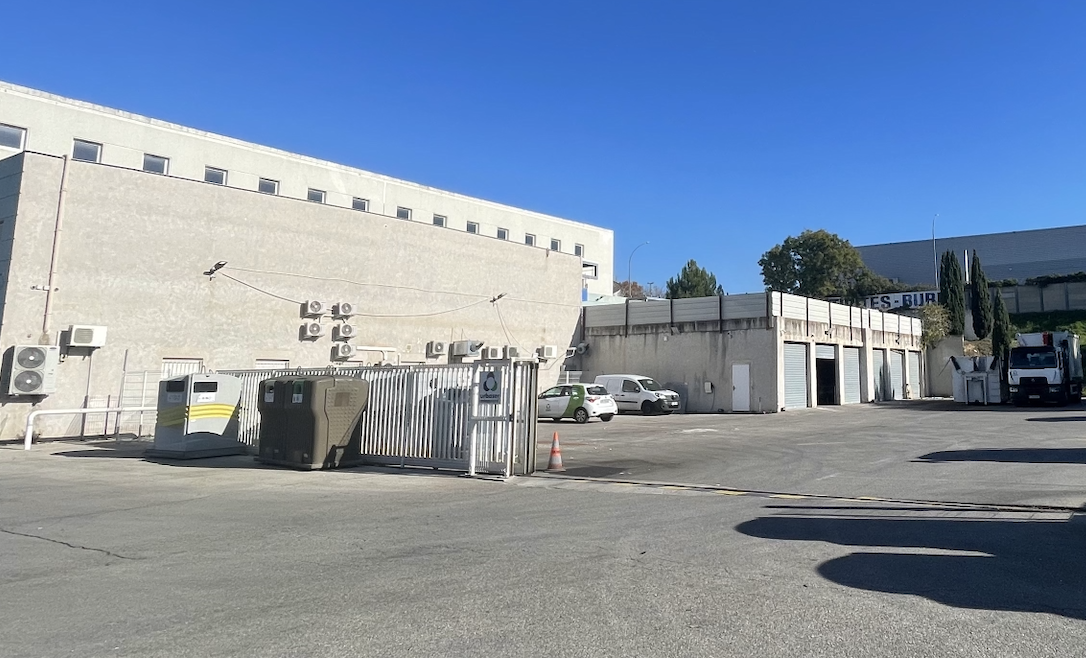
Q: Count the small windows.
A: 14